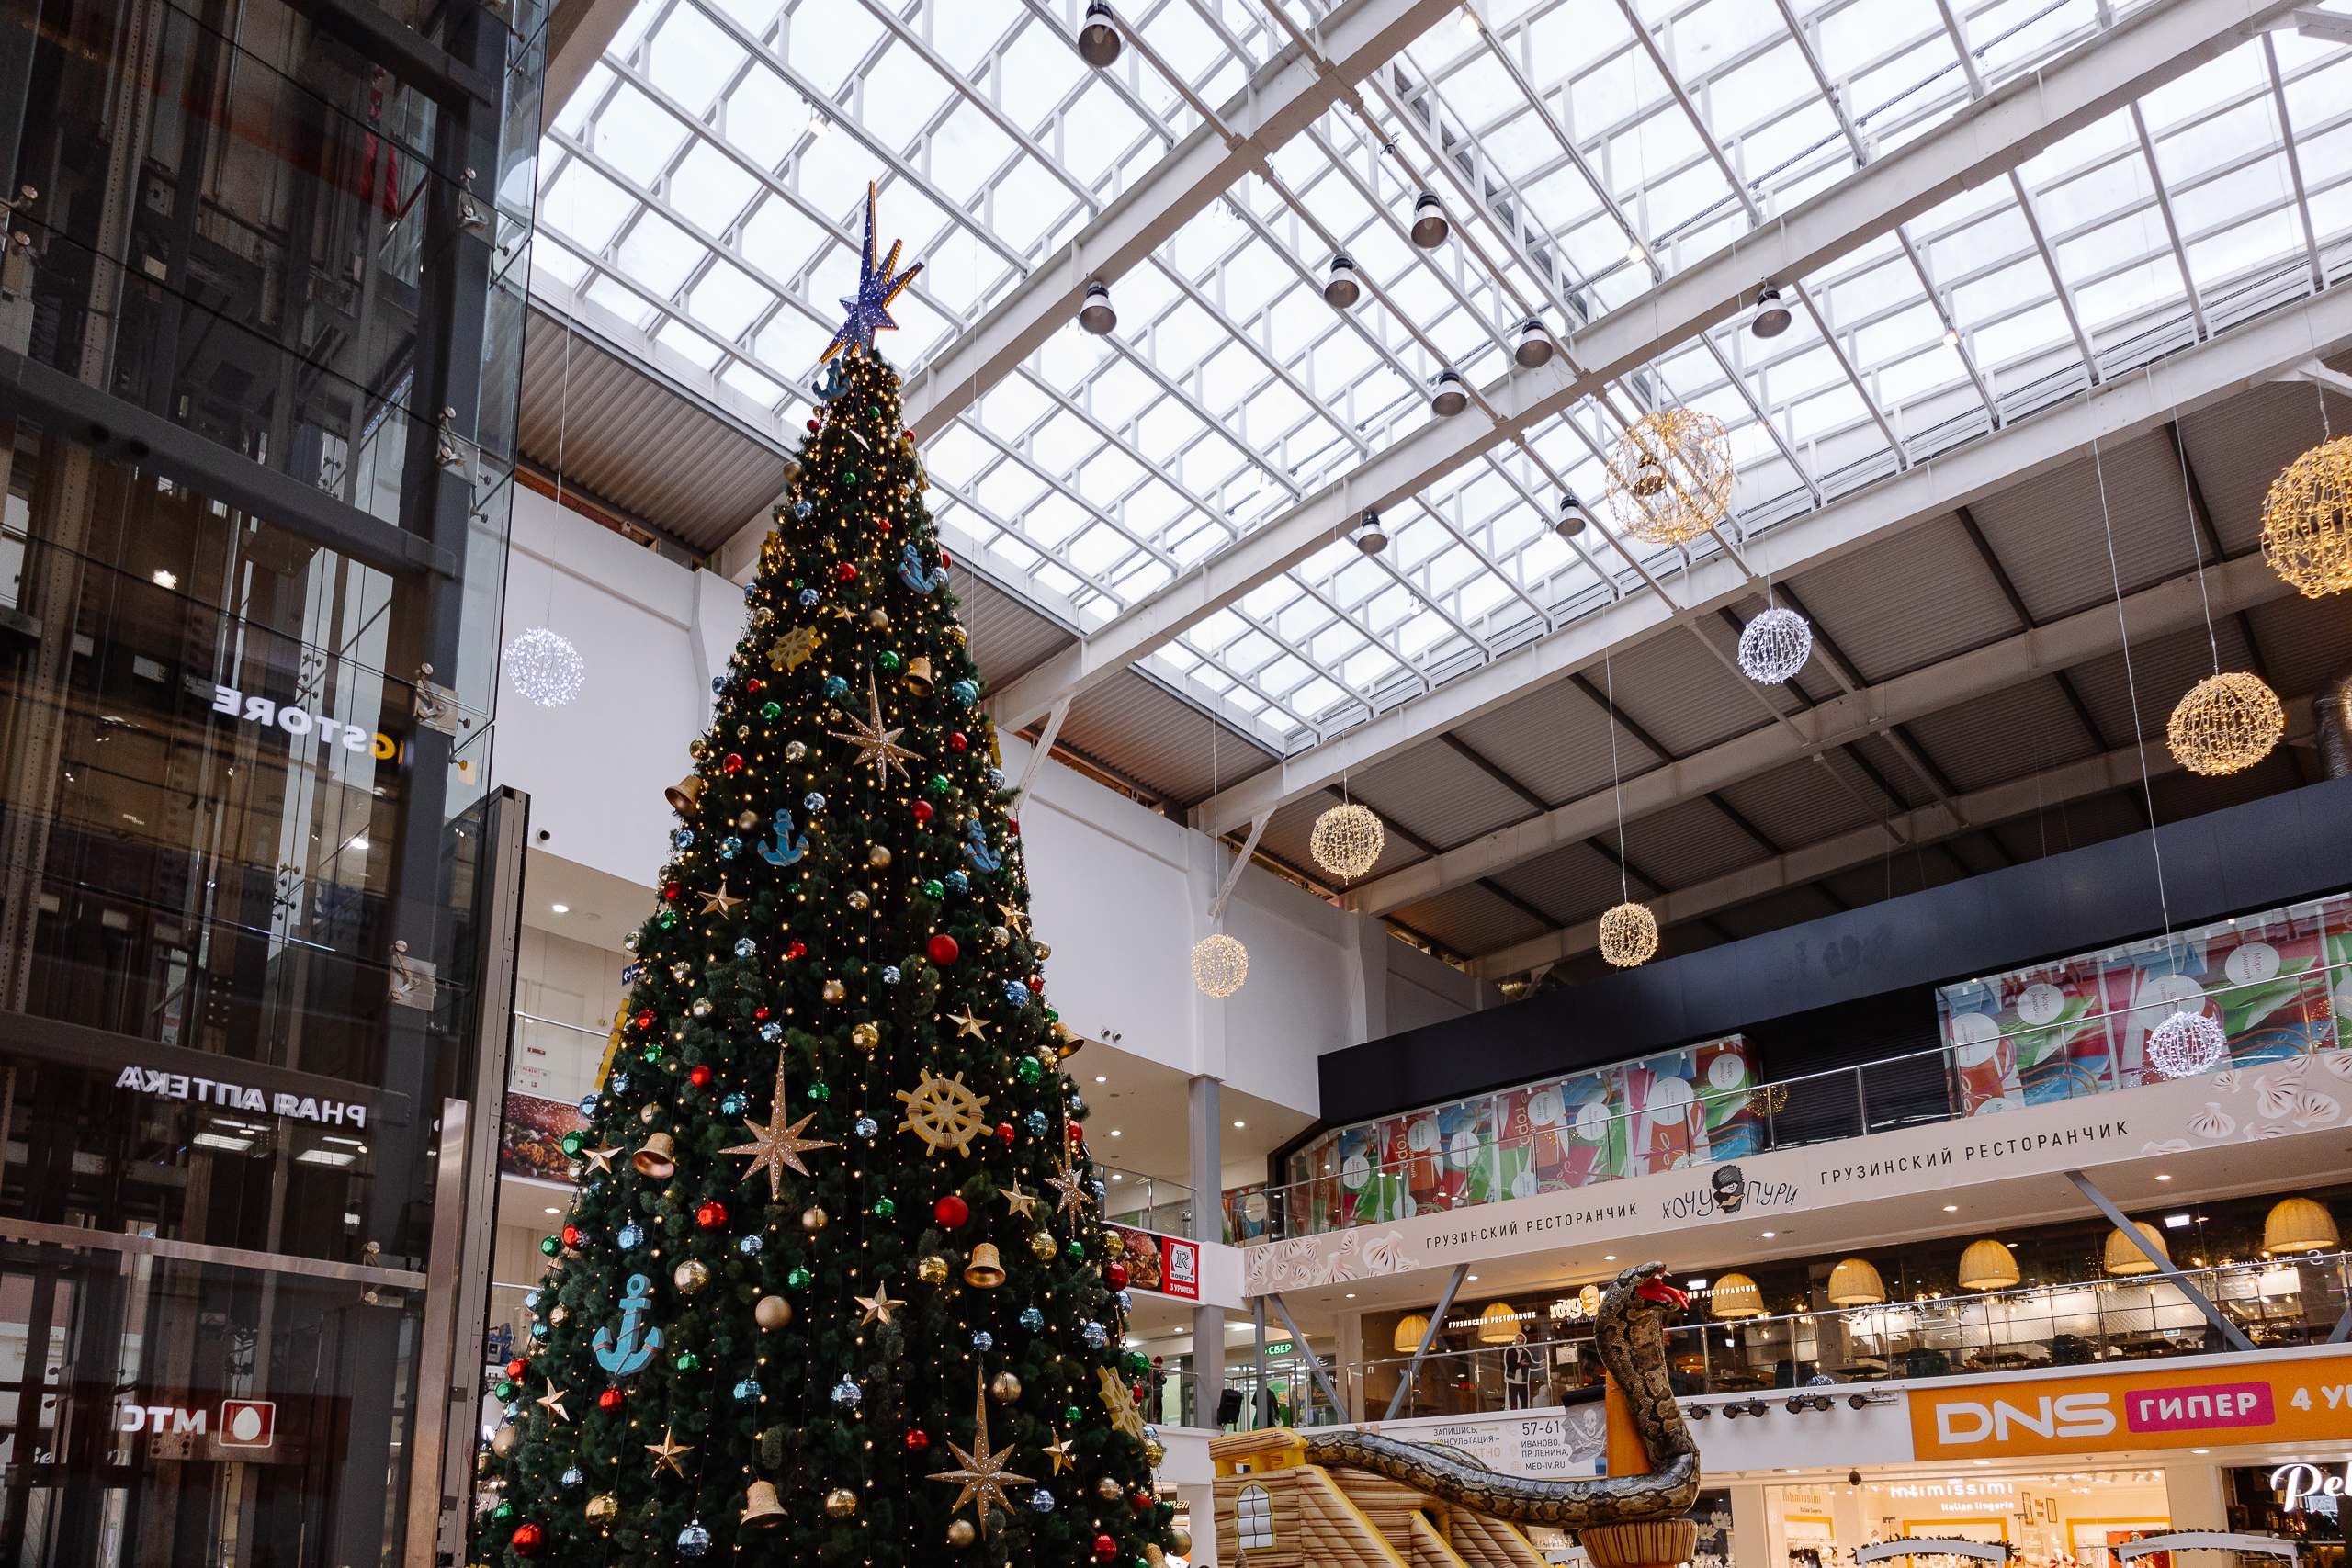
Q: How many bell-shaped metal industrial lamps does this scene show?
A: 10